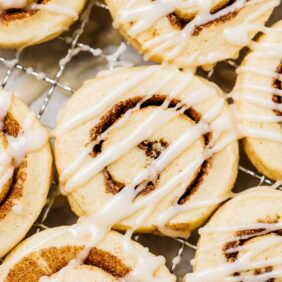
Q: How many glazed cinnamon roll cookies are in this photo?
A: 7